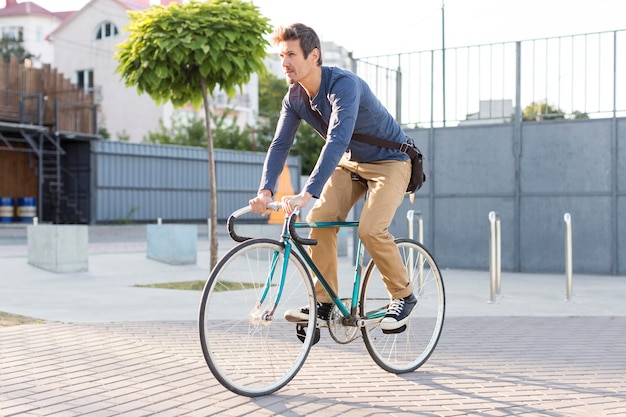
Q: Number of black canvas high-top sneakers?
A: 2